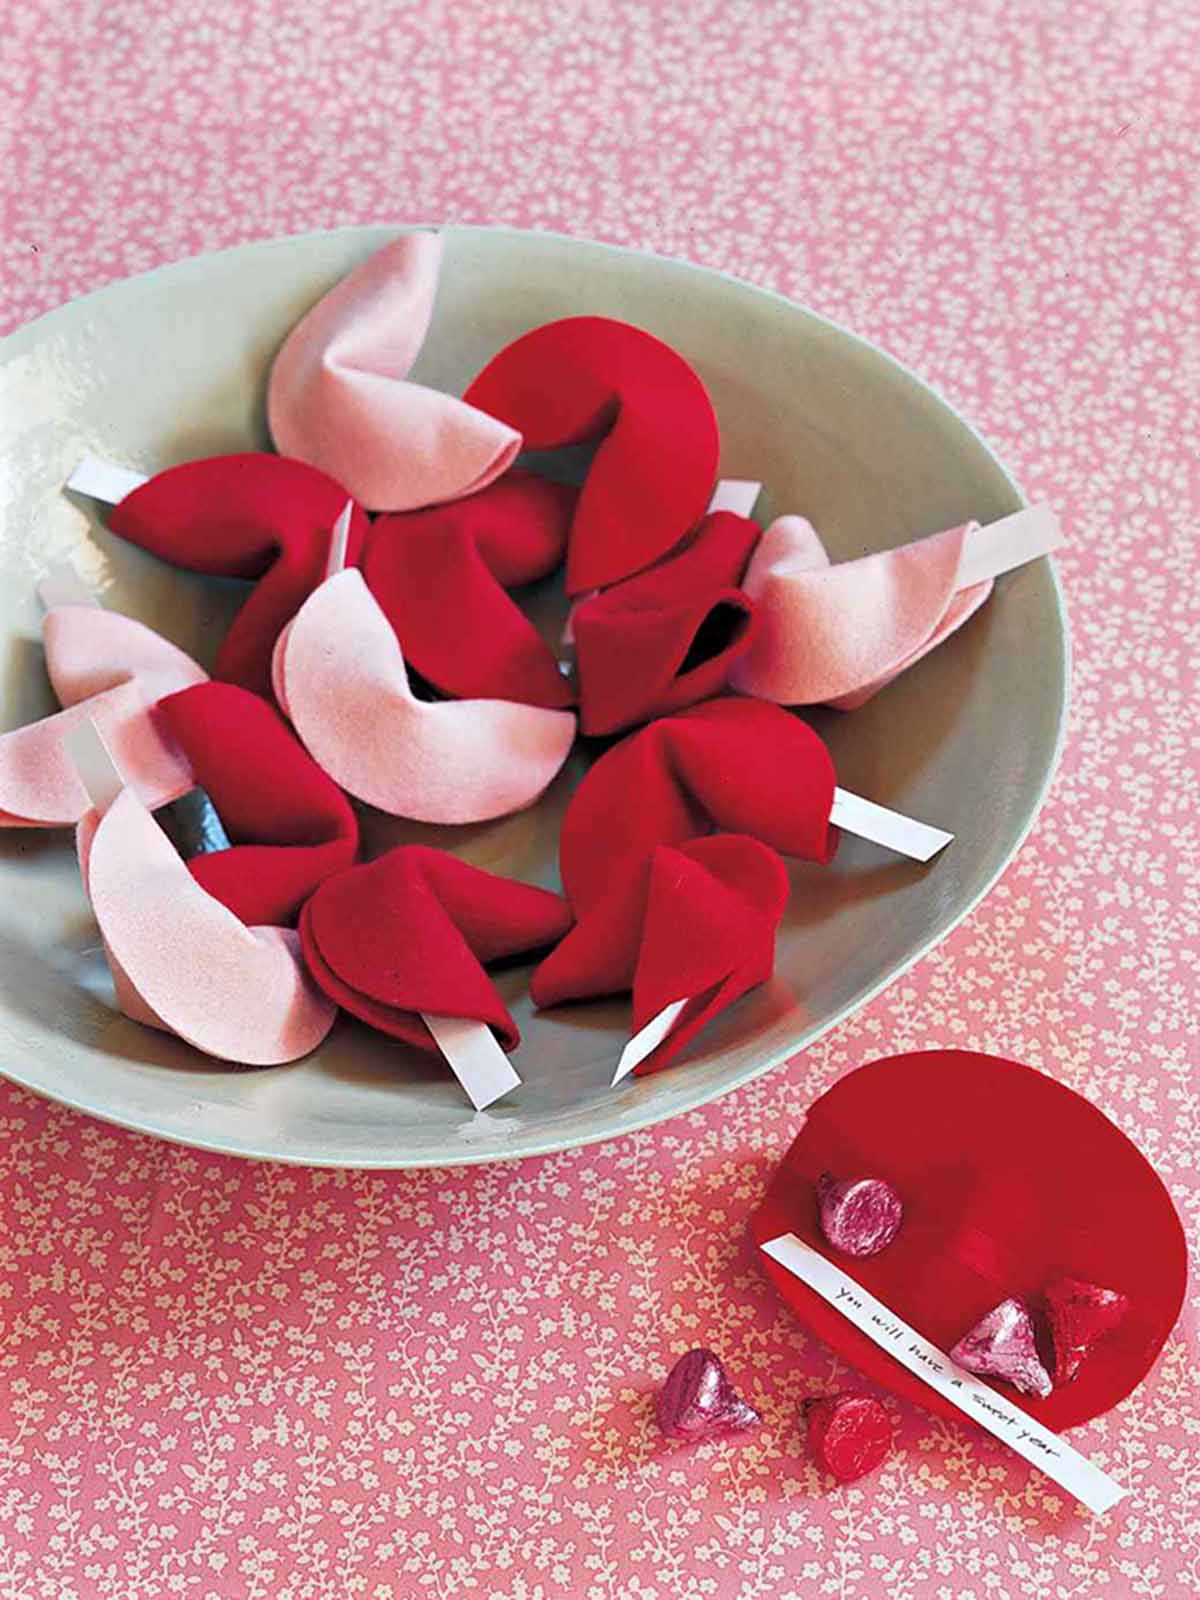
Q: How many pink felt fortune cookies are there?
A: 5